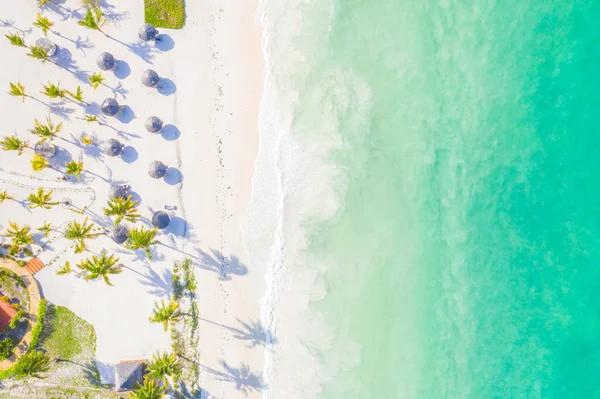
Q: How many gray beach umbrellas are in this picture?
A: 12